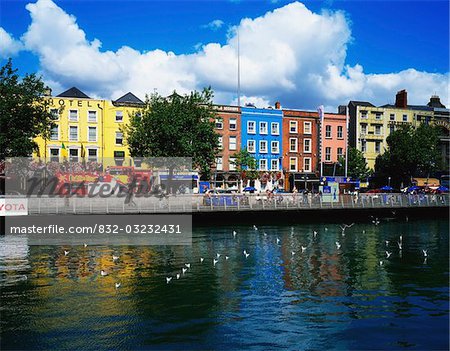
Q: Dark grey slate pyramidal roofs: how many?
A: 2